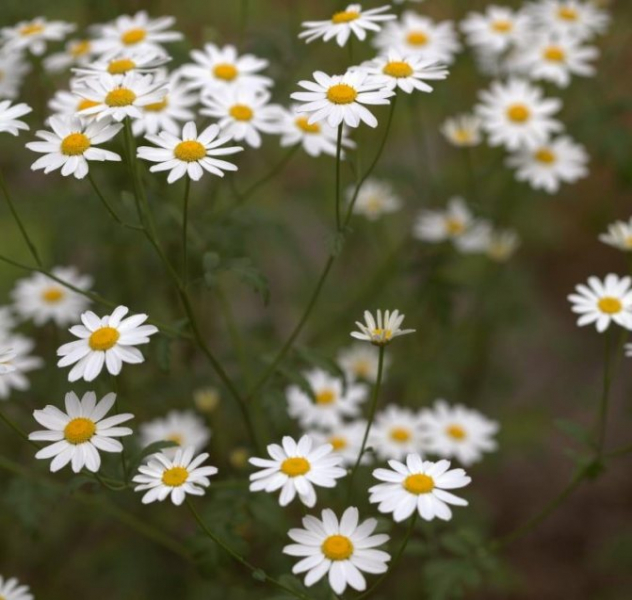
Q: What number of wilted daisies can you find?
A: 1